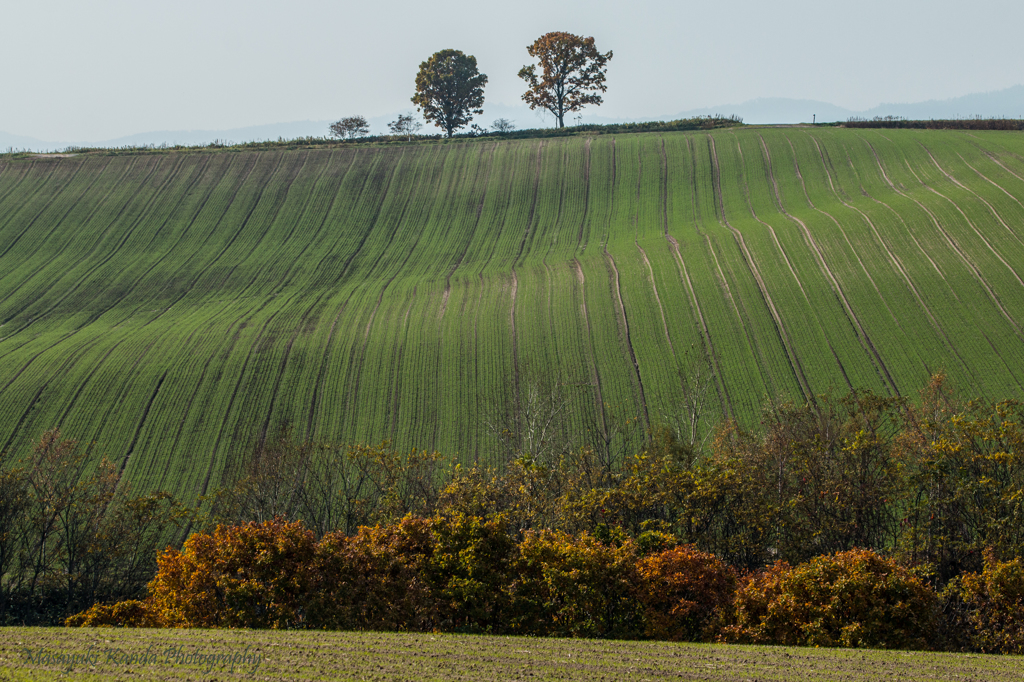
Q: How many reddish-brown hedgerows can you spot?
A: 1